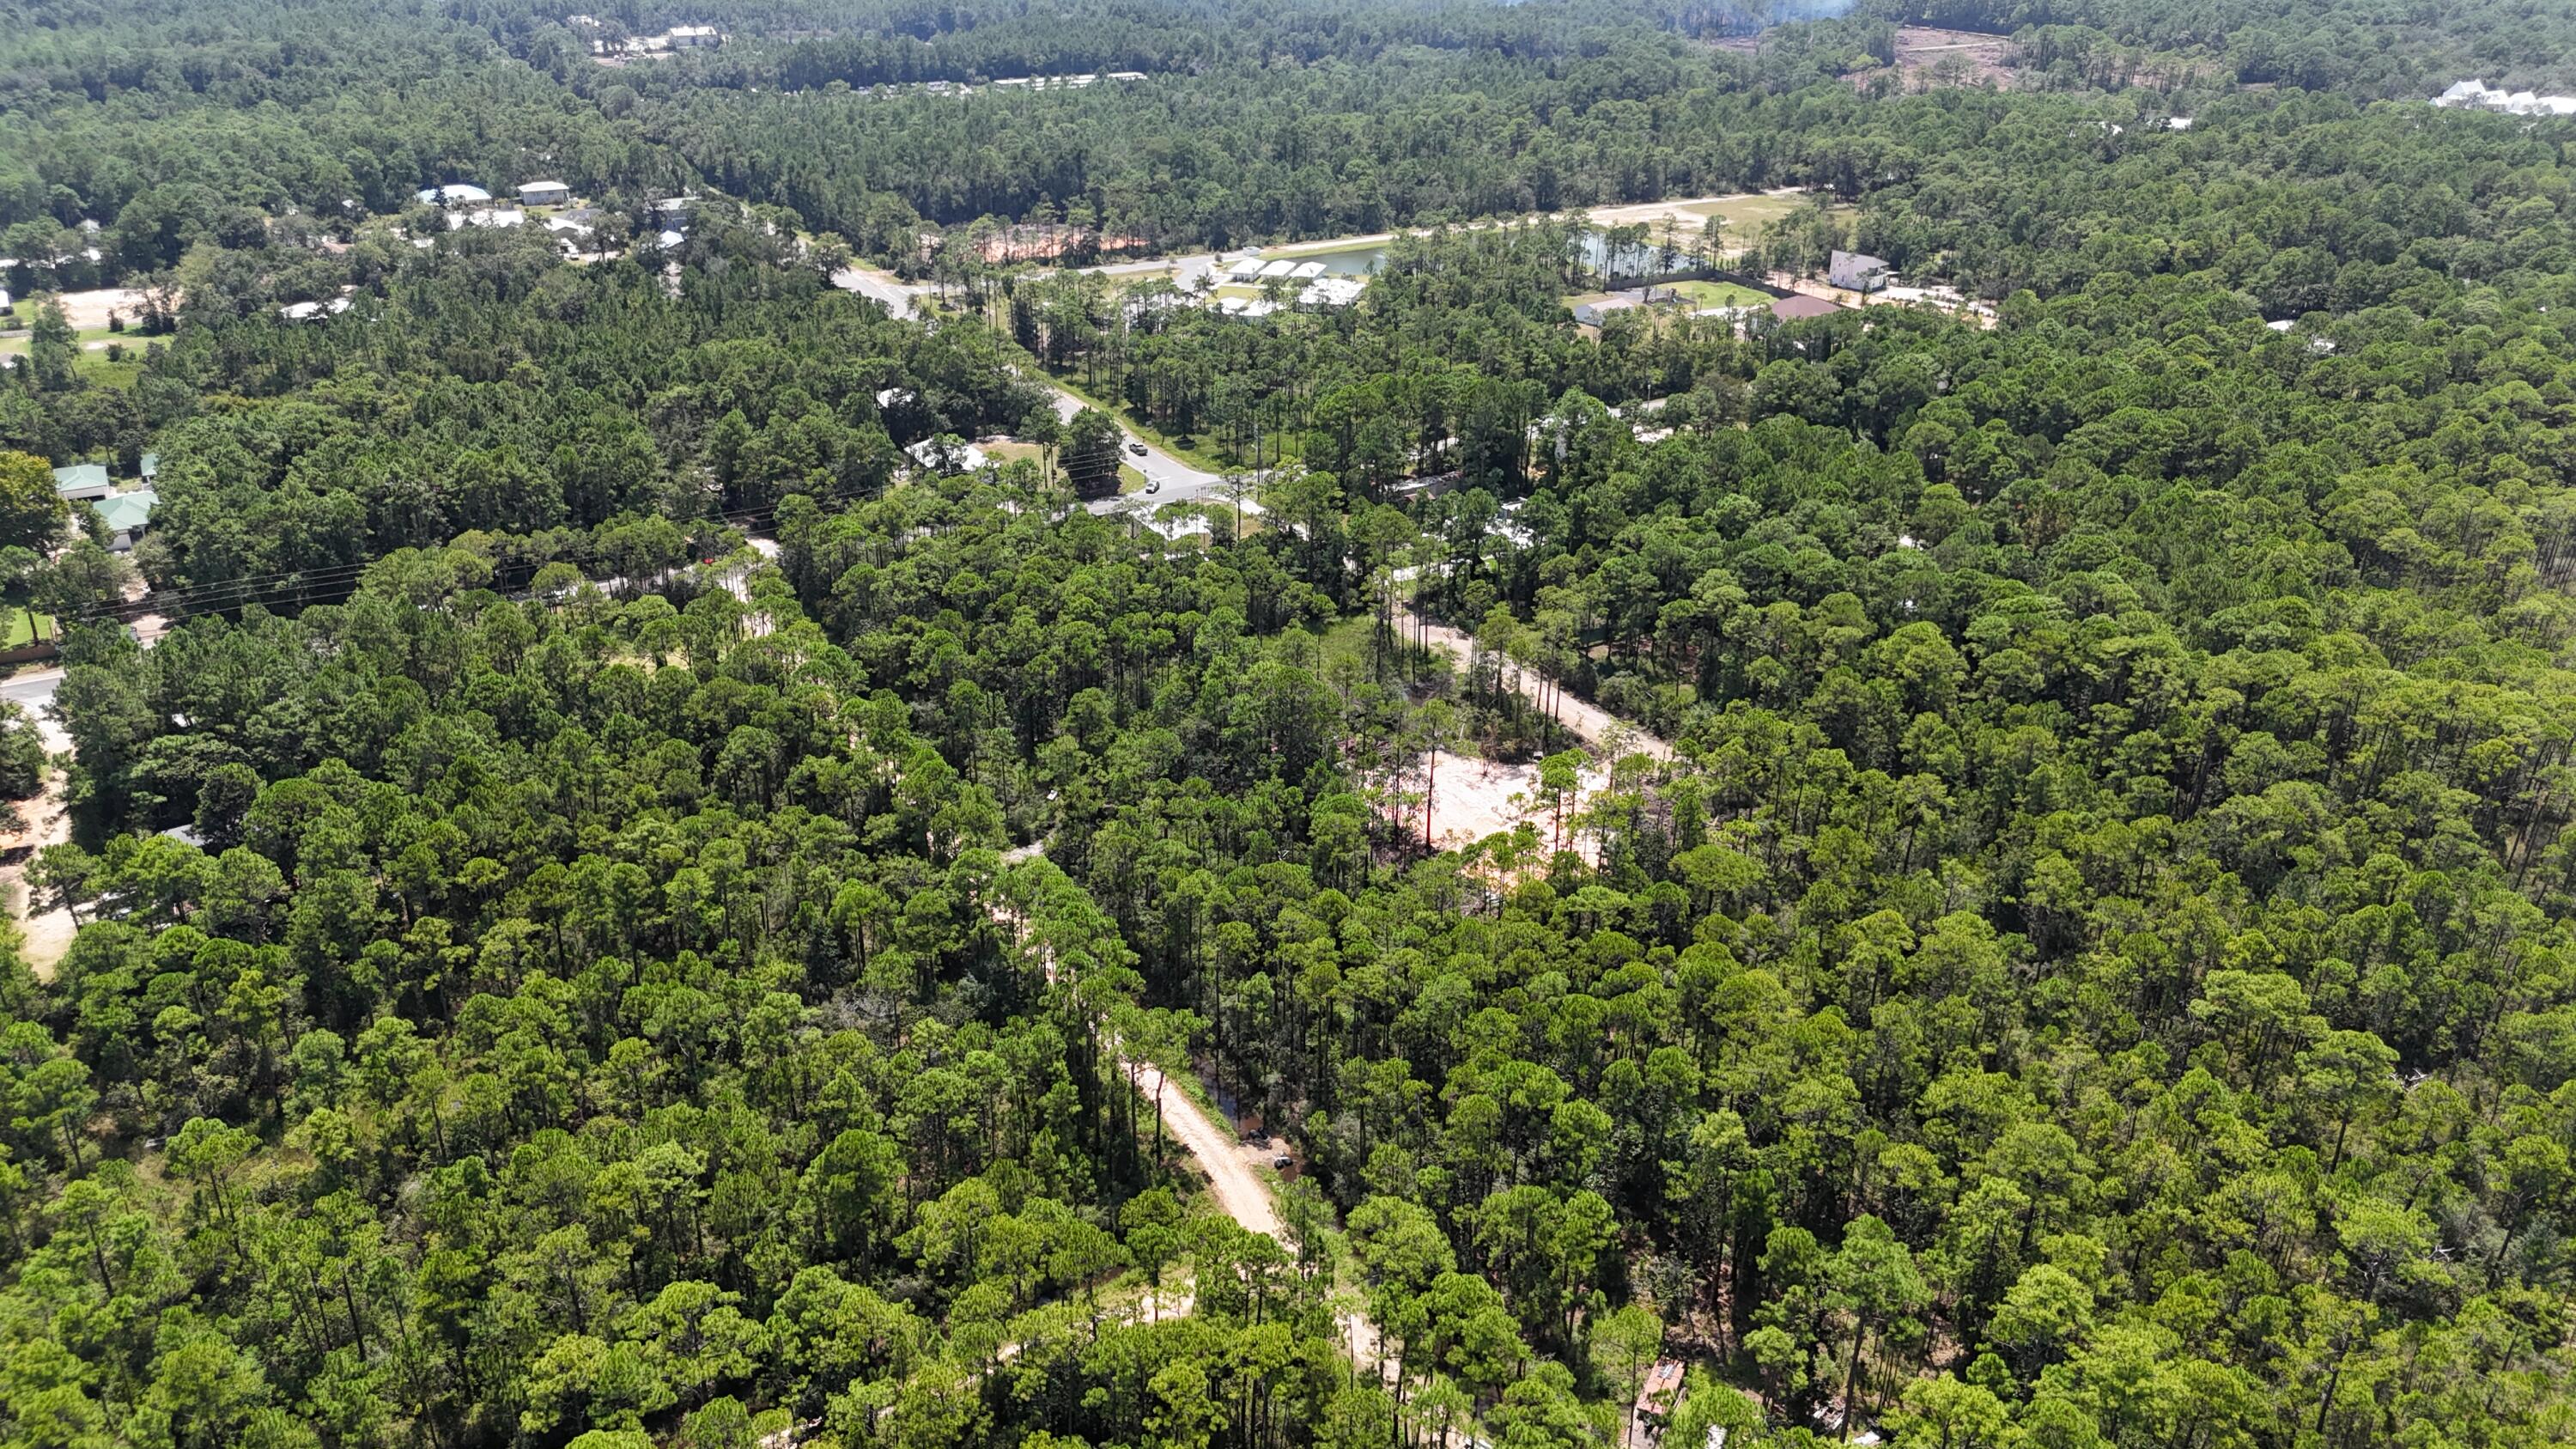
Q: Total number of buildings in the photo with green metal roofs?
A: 3